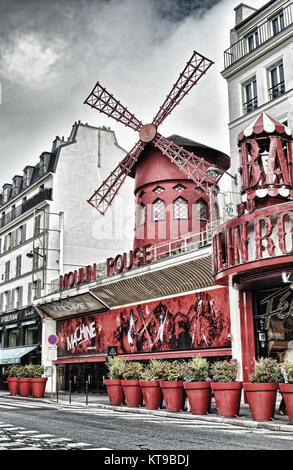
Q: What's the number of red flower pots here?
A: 11